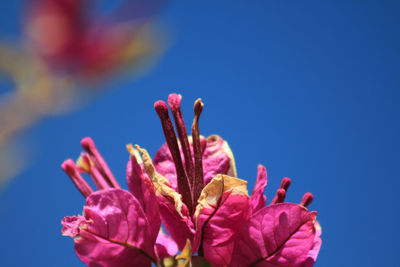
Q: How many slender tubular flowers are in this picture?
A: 9